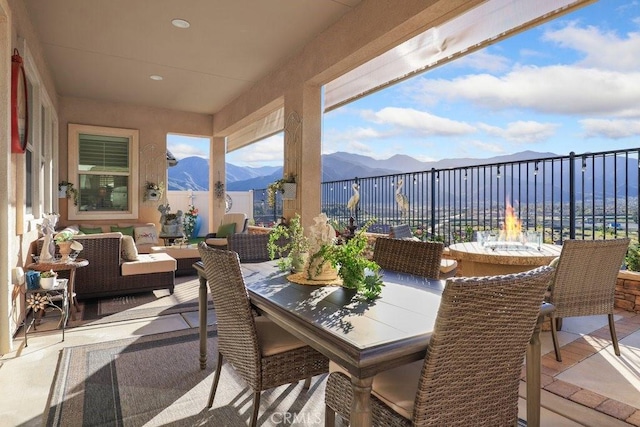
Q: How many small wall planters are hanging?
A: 3